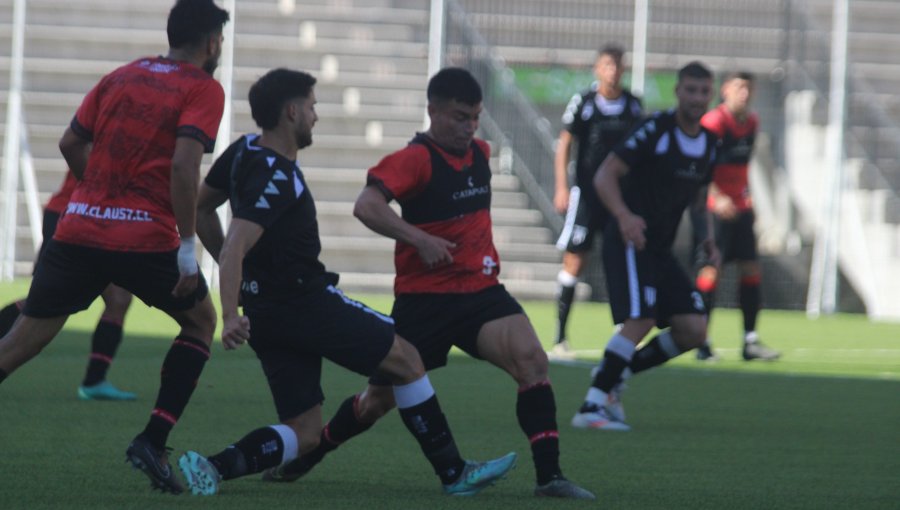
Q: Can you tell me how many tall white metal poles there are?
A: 5